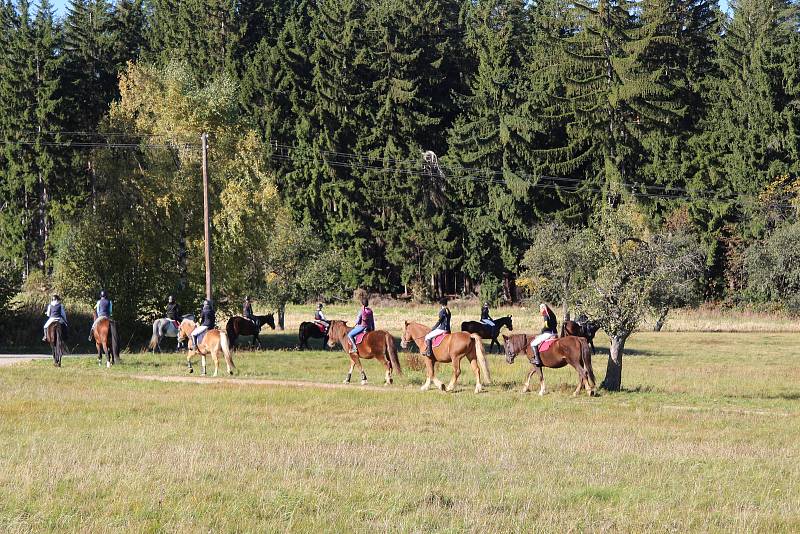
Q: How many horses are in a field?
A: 11